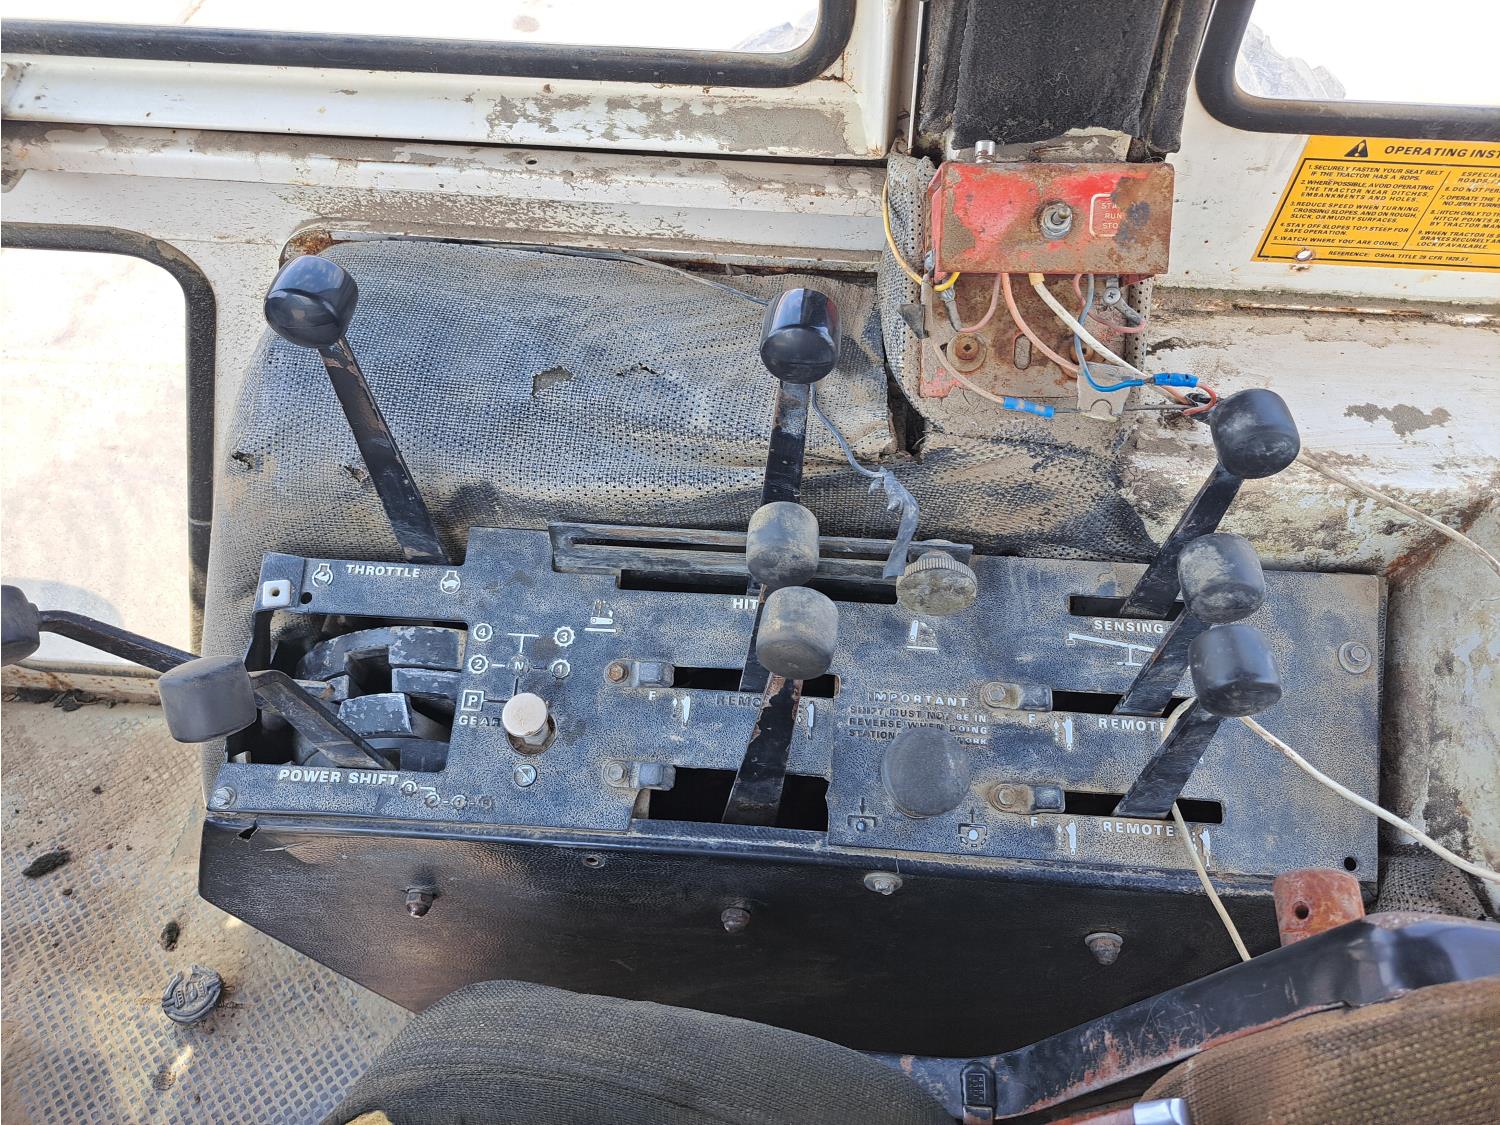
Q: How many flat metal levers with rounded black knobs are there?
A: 9